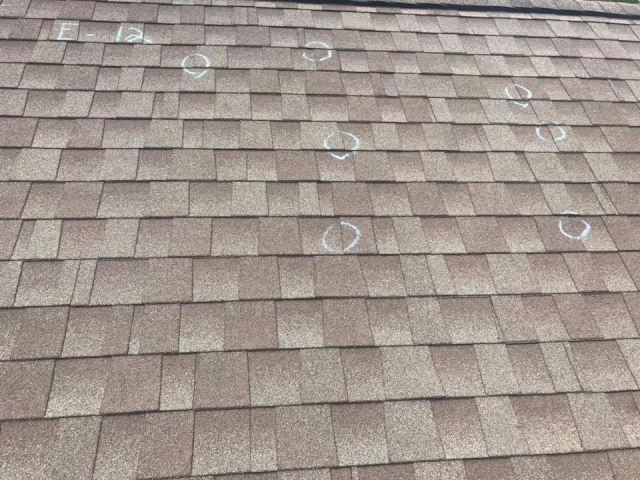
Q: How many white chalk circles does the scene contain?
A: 7